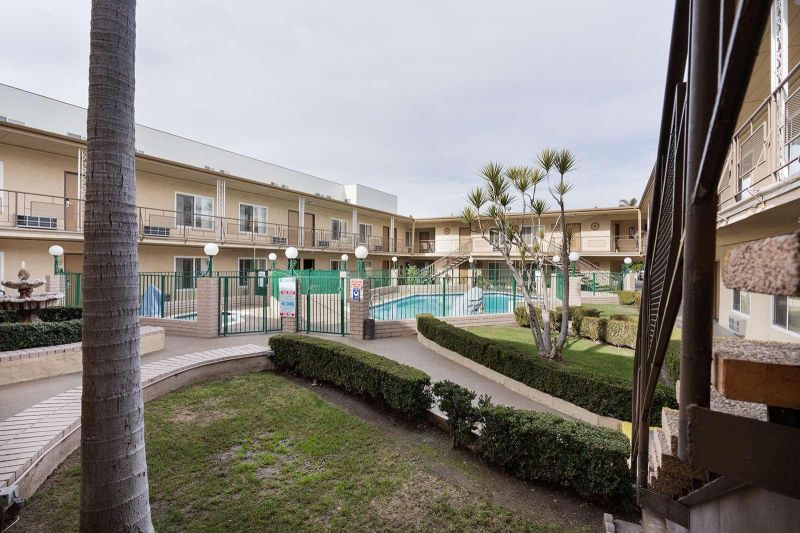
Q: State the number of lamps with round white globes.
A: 11